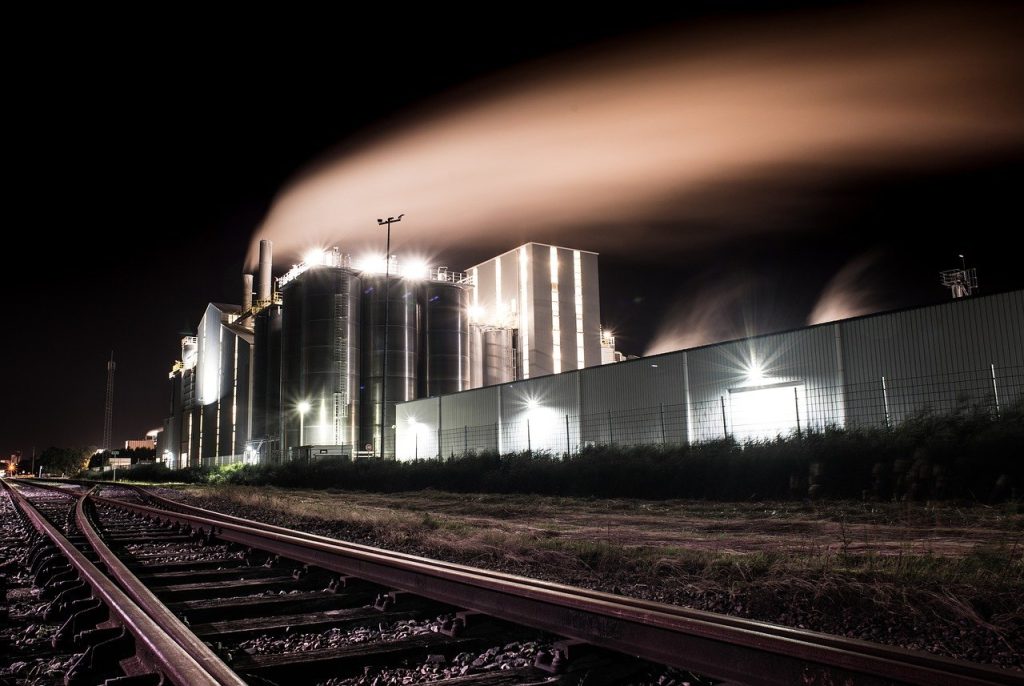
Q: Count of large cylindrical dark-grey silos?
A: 3